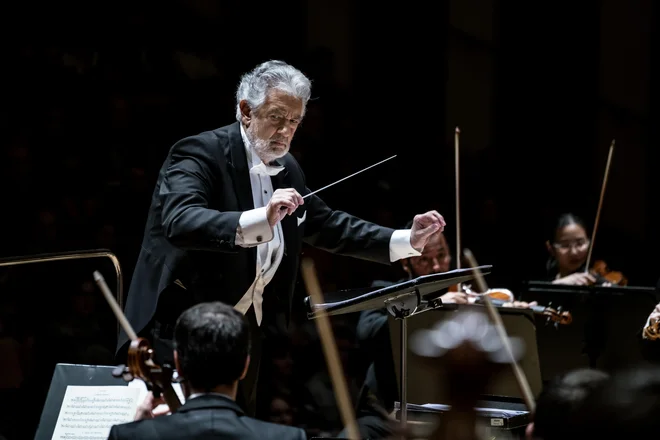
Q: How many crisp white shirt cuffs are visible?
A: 2